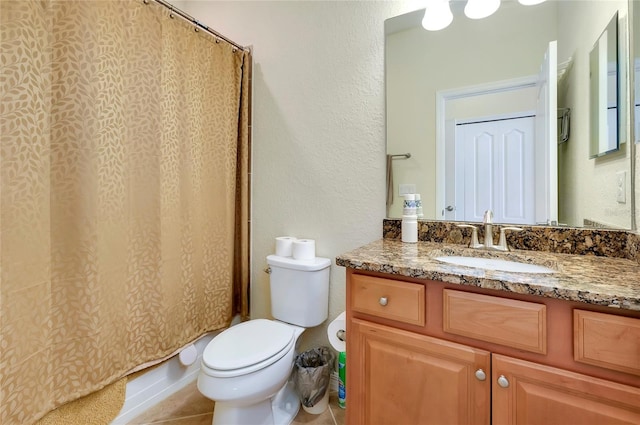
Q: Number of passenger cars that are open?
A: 0